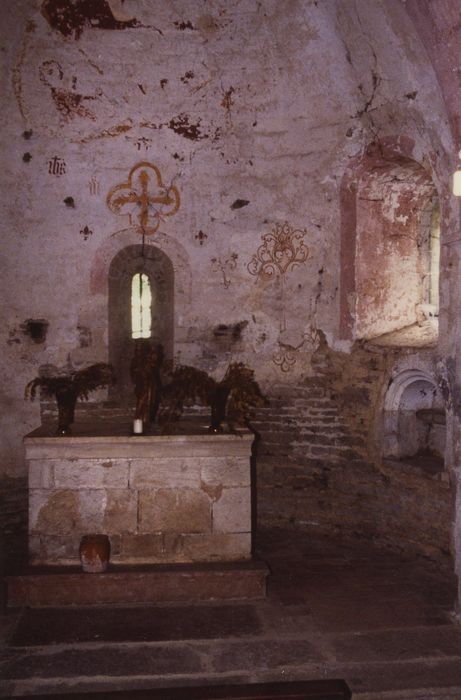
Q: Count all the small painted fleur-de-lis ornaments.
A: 2